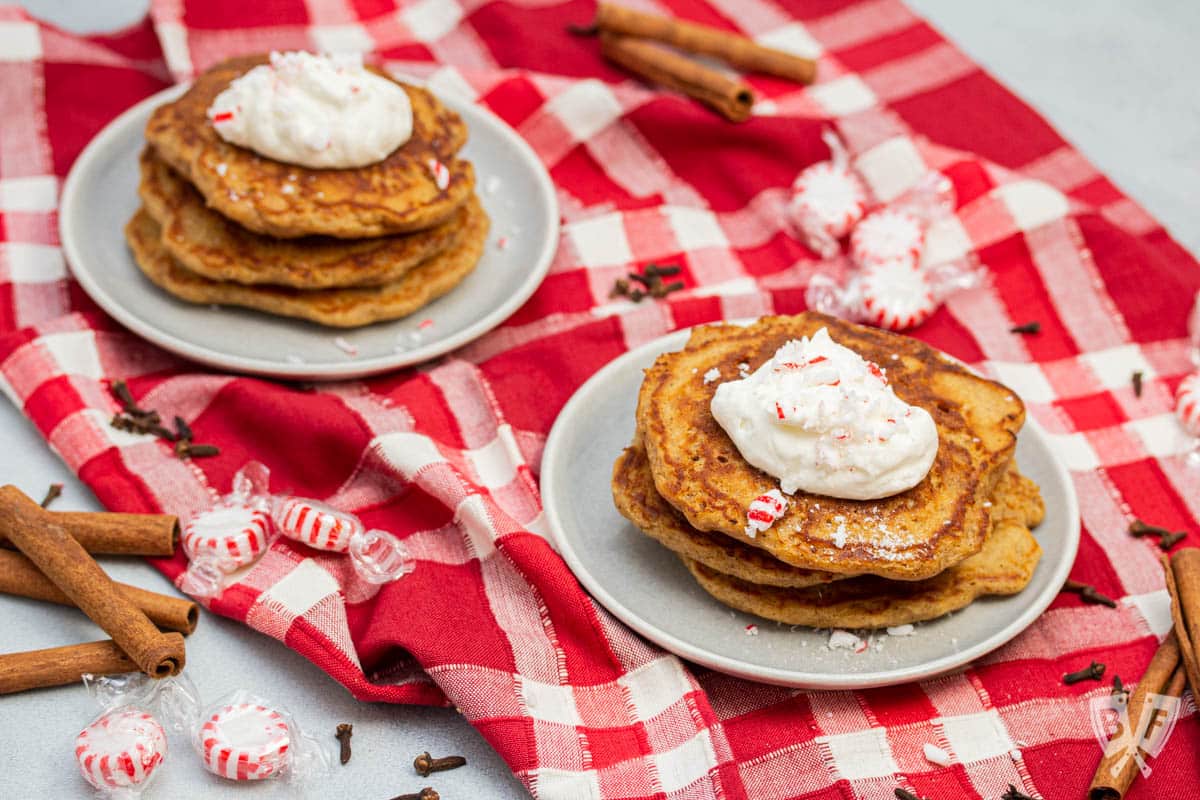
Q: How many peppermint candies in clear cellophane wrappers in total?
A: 8